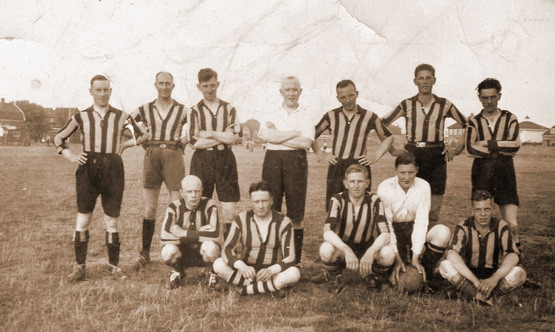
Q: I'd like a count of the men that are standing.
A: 7